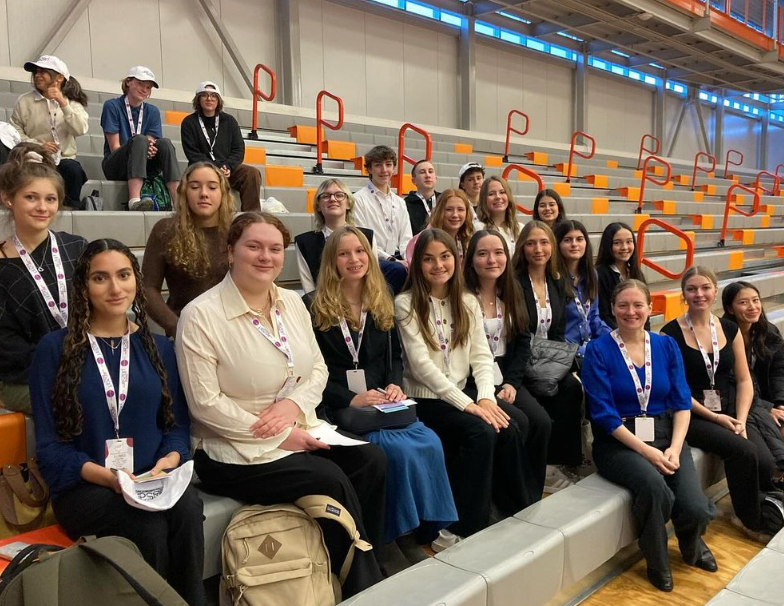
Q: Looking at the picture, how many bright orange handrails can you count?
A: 14